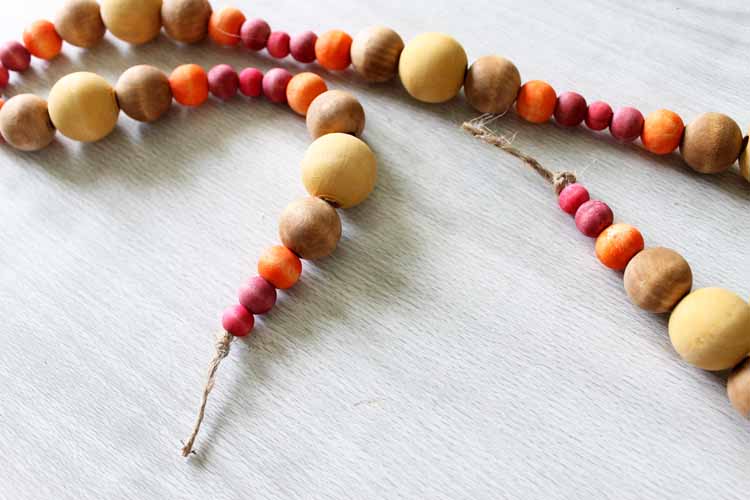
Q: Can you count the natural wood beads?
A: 11